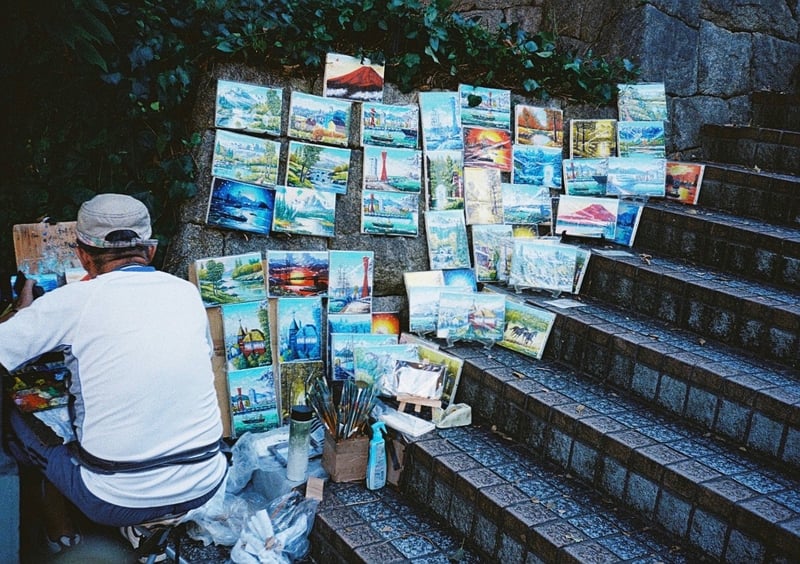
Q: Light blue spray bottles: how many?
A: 1